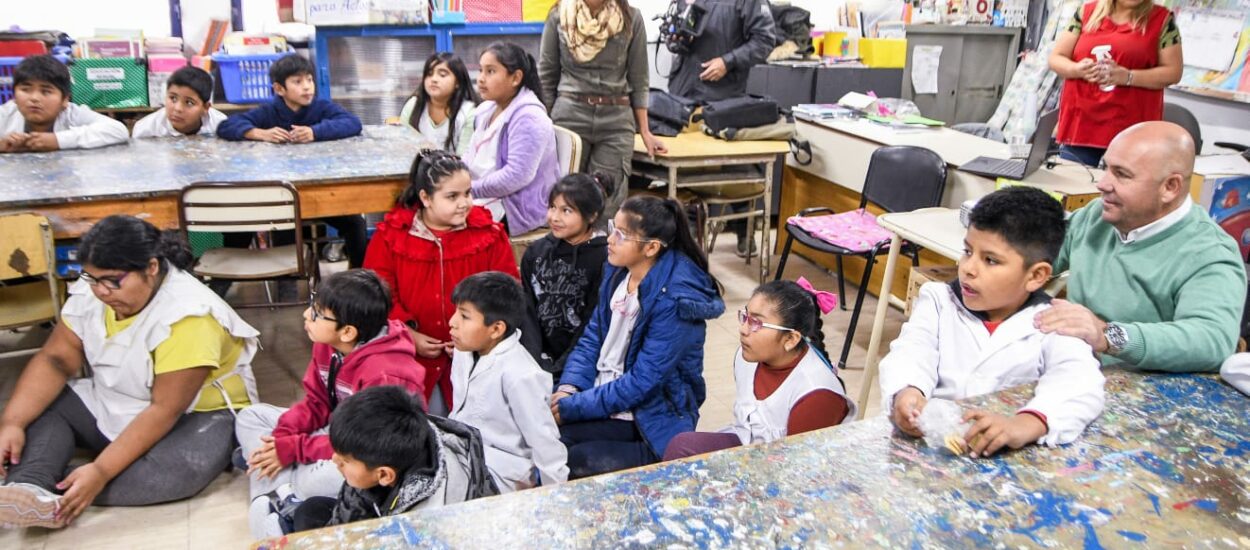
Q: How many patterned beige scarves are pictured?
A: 1